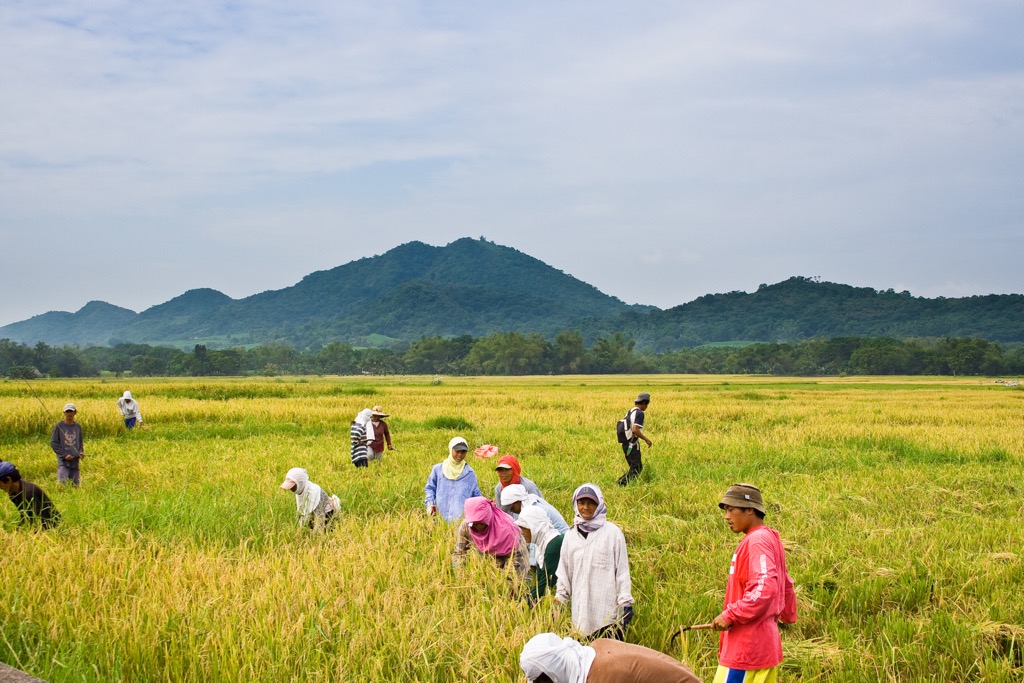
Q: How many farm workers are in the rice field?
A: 15